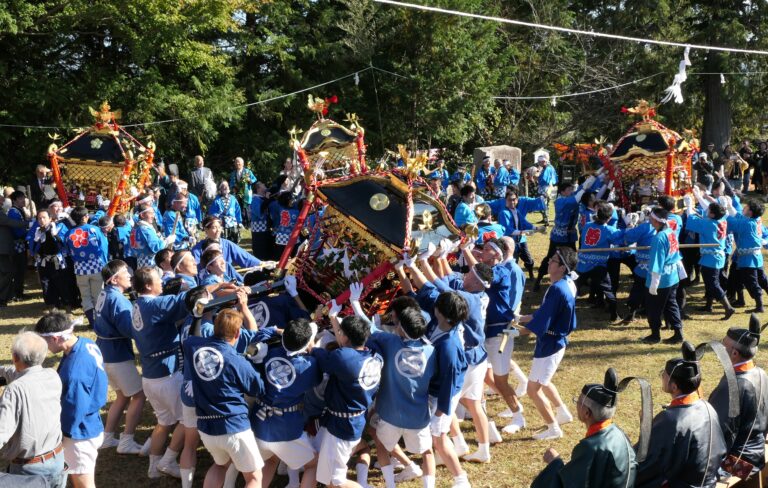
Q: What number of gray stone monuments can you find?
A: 1